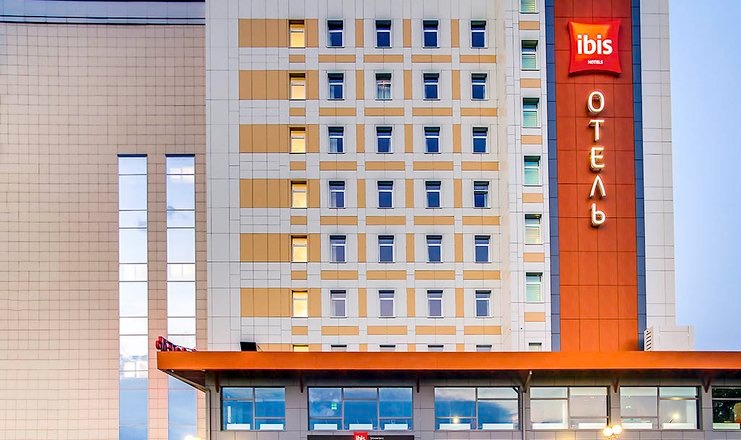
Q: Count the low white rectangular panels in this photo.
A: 12